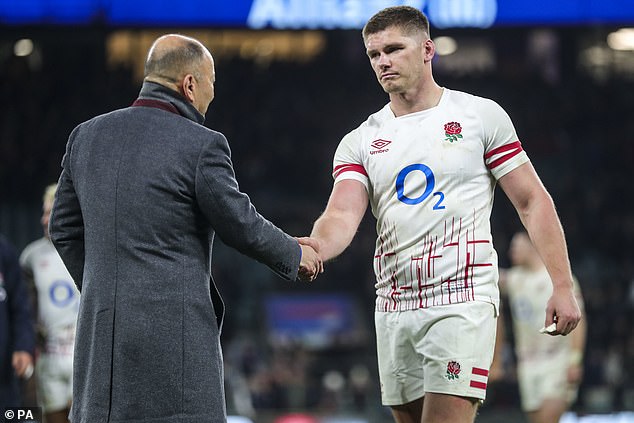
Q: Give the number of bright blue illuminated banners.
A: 1